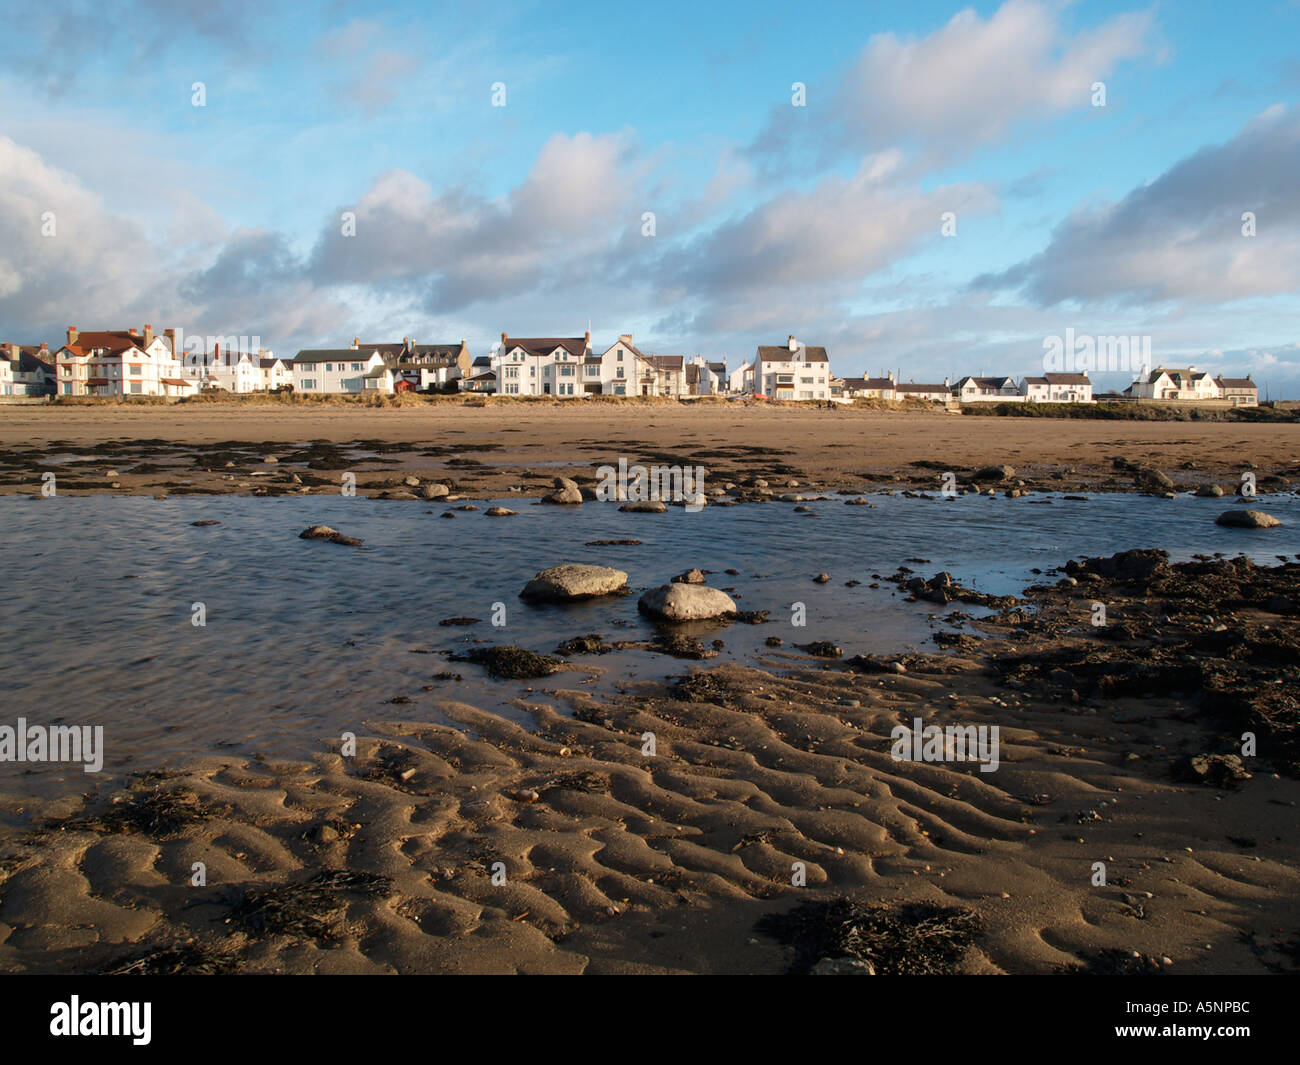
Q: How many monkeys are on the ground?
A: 0